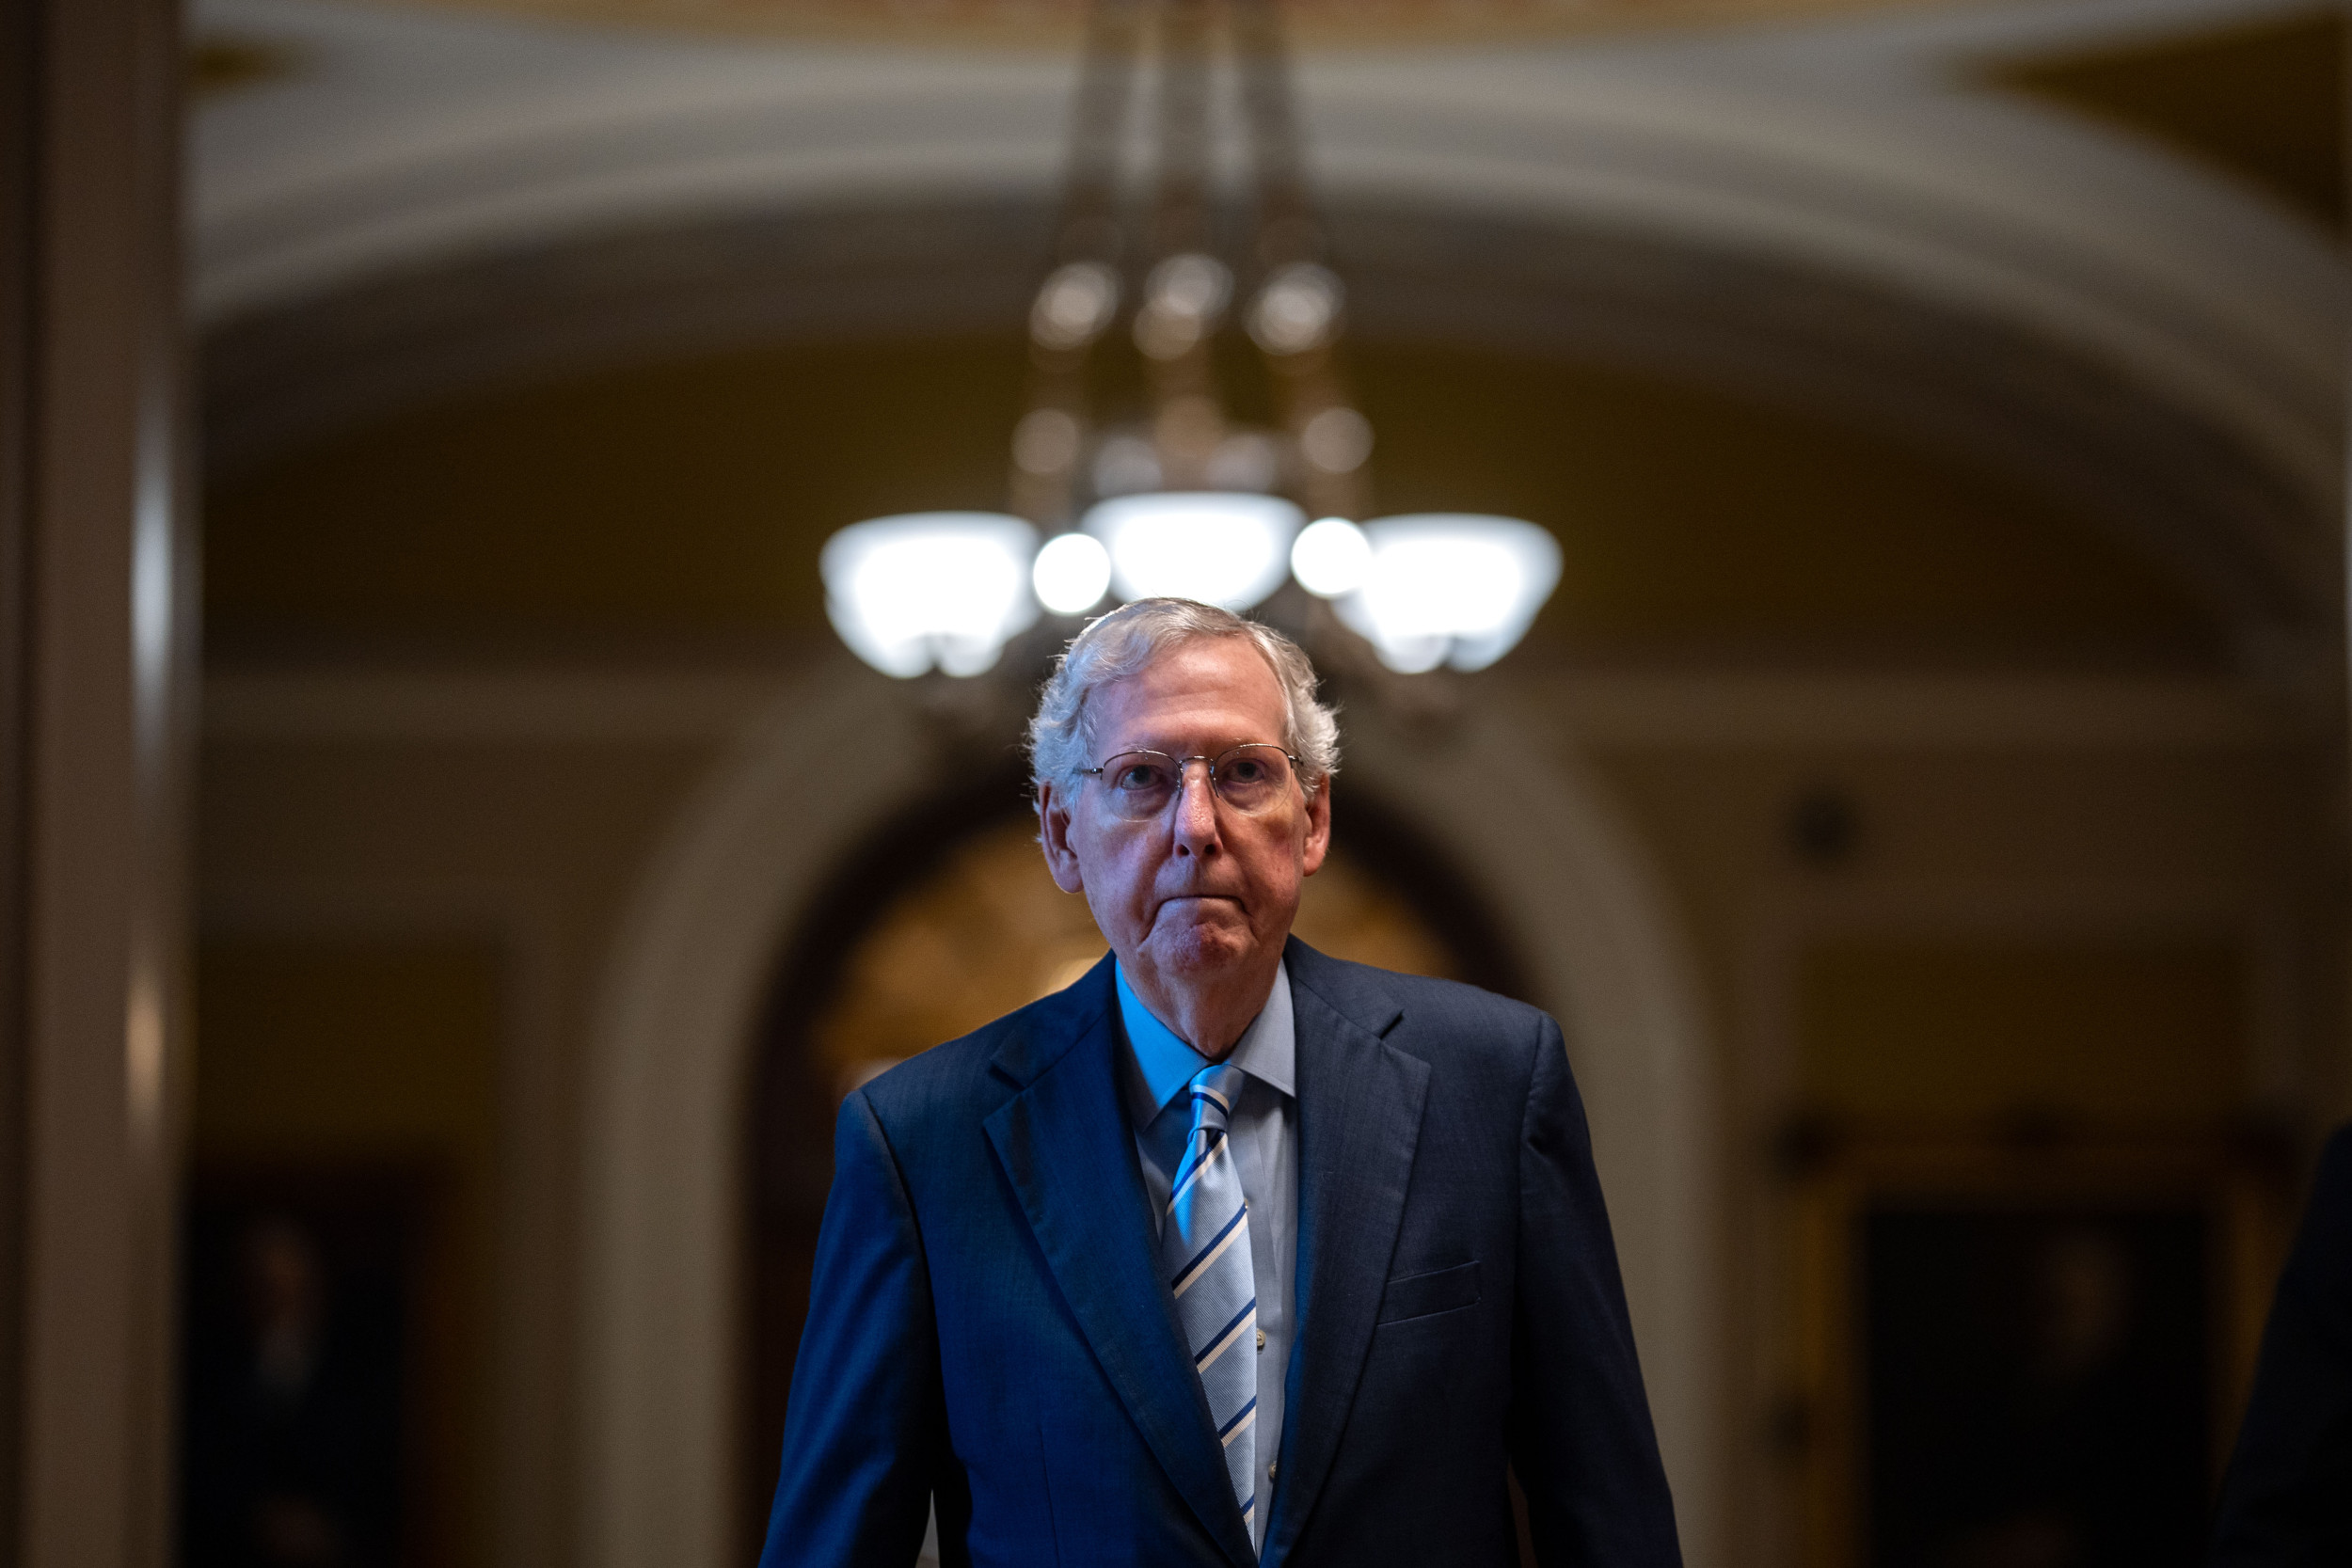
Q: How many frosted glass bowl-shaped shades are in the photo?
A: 3